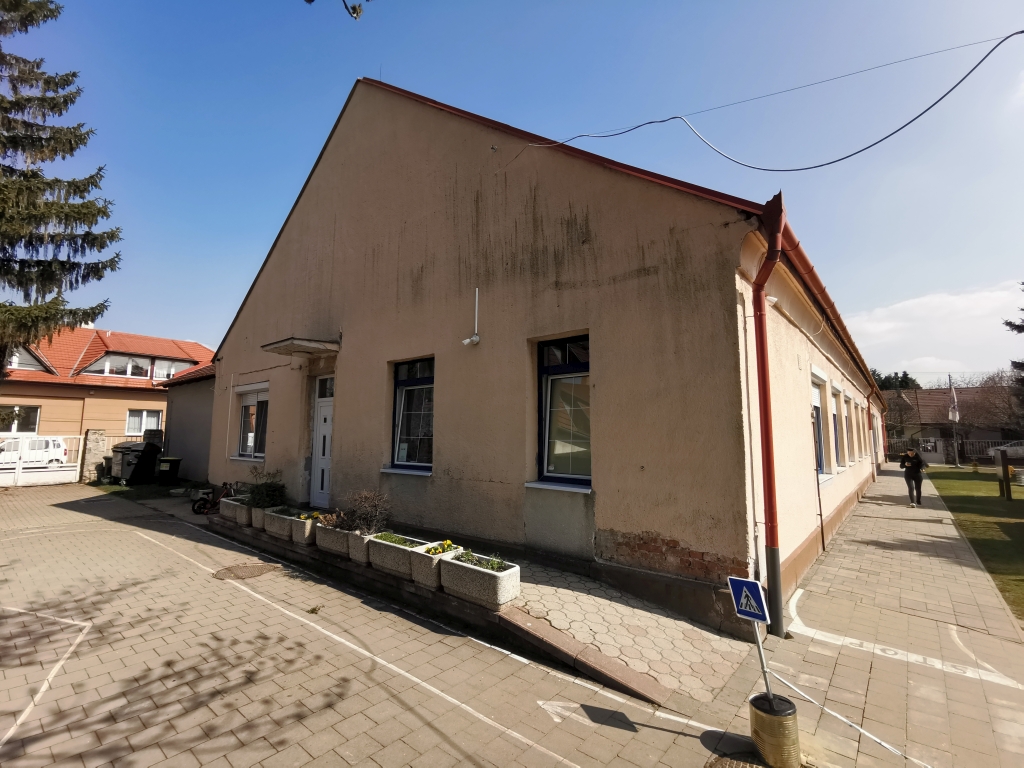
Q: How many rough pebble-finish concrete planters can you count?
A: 10